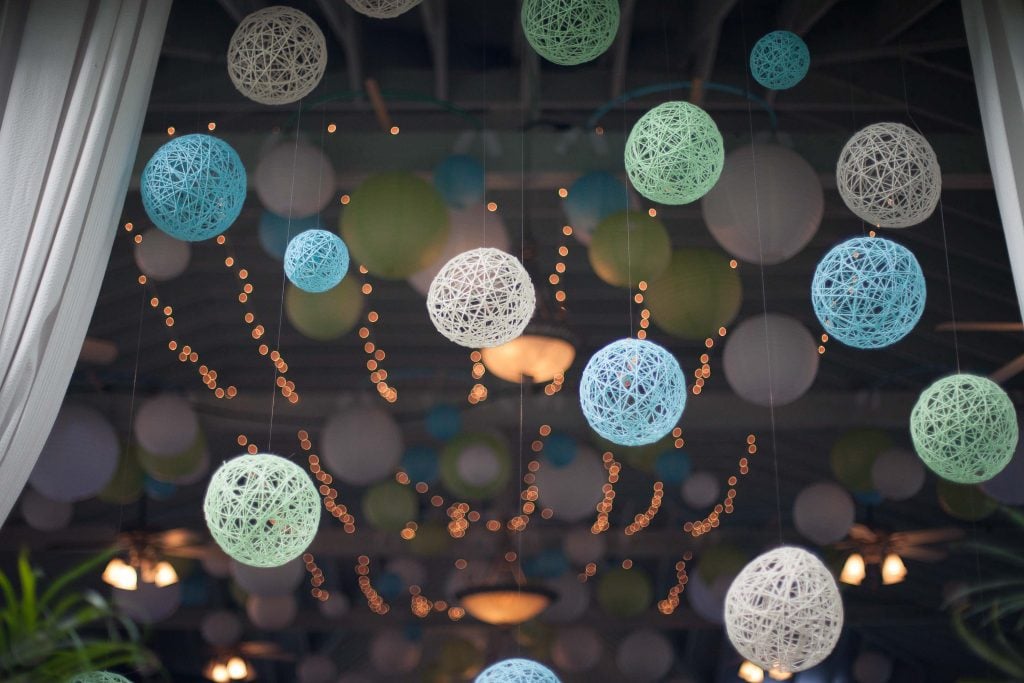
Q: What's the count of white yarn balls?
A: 5